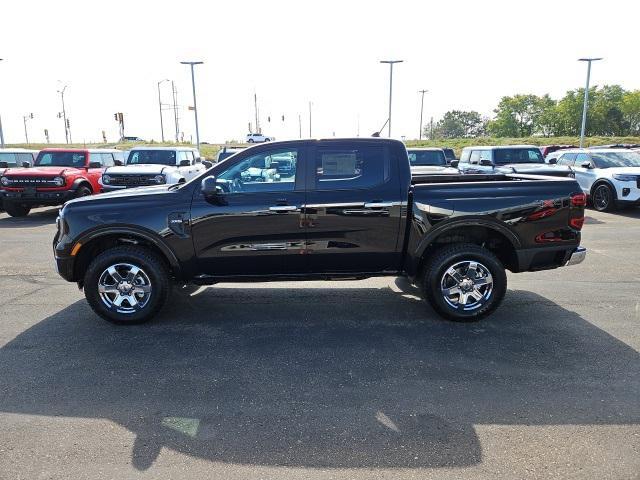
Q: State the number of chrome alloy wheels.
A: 2